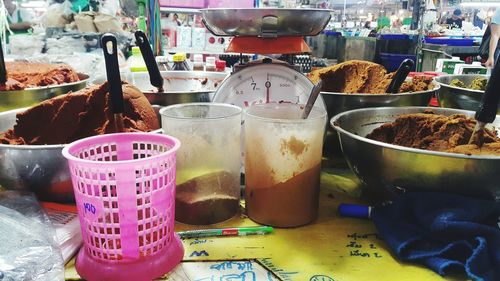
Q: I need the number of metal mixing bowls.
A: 6